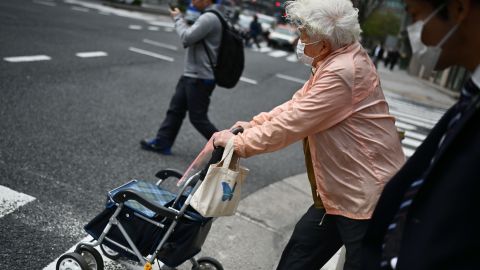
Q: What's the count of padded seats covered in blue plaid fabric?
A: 1